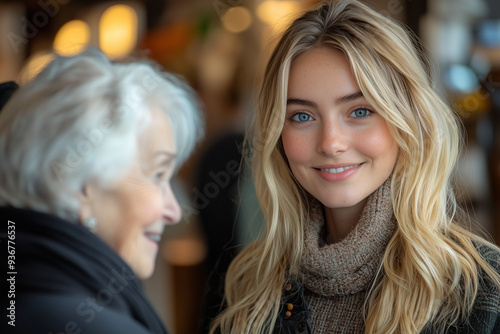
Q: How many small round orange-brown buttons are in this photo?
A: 3